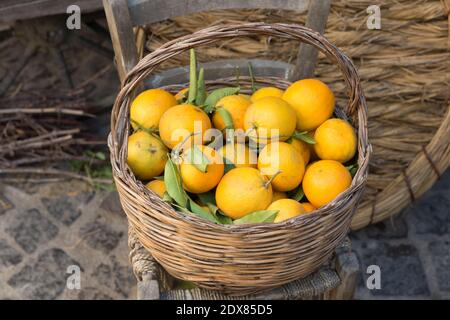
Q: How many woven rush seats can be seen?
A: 1